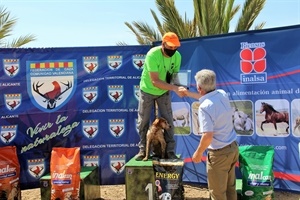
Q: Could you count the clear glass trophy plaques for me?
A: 1